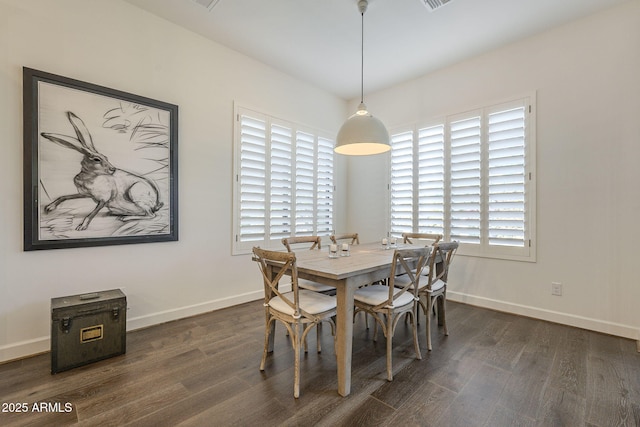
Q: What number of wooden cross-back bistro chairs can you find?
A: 6